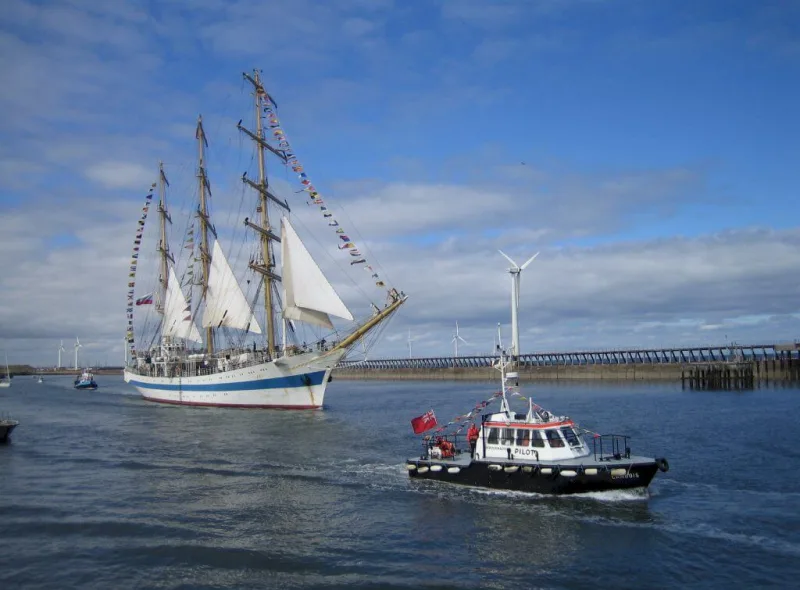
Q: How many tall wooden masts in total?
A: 3